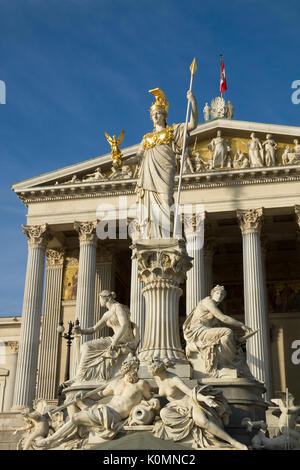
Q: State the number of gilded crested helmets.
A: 1